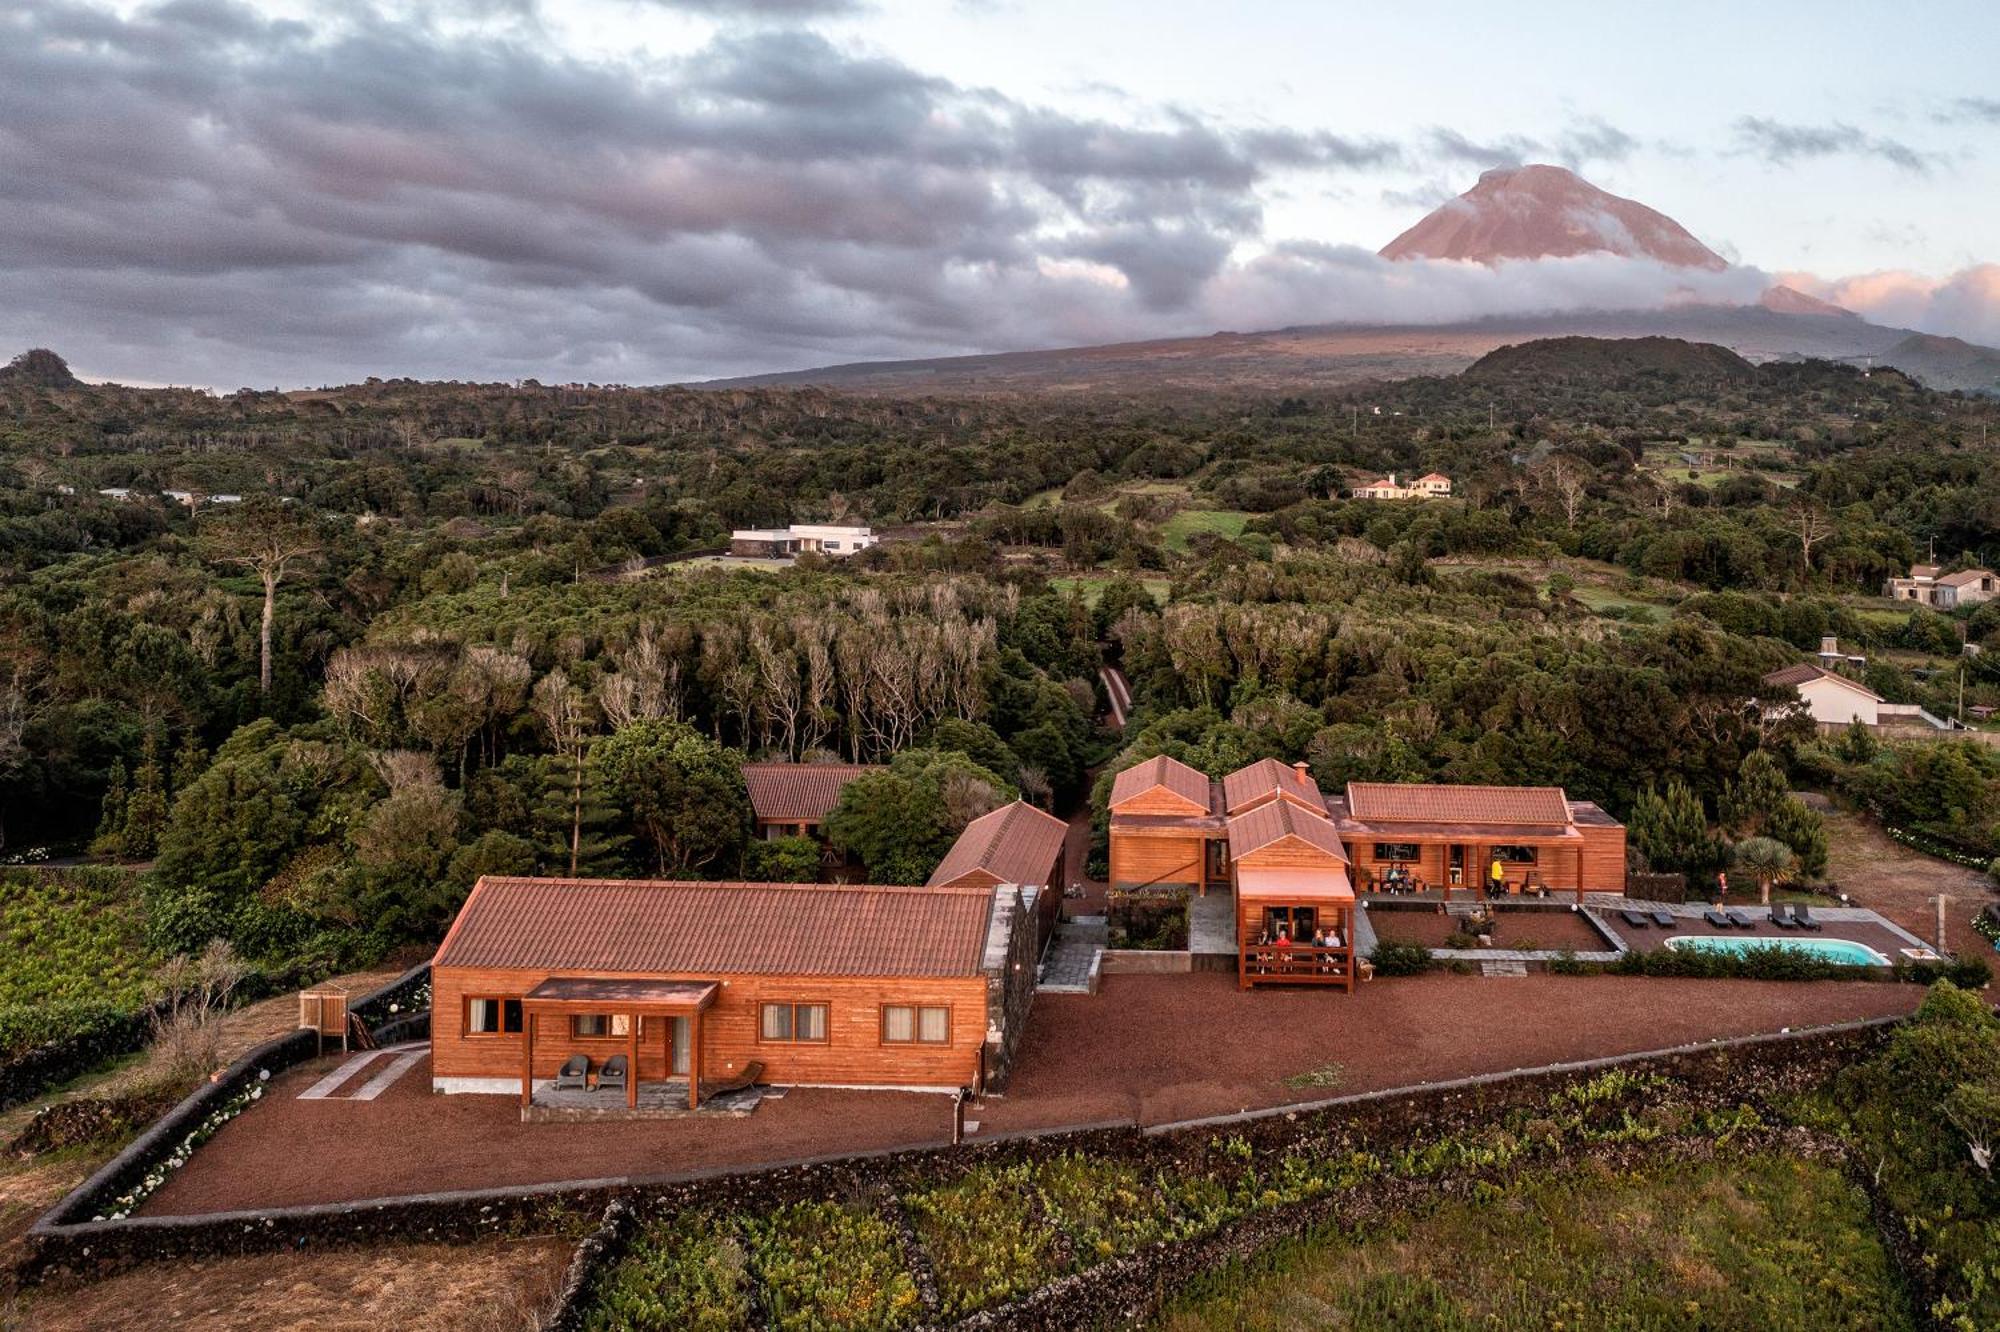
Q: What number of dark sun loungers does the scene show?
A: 6